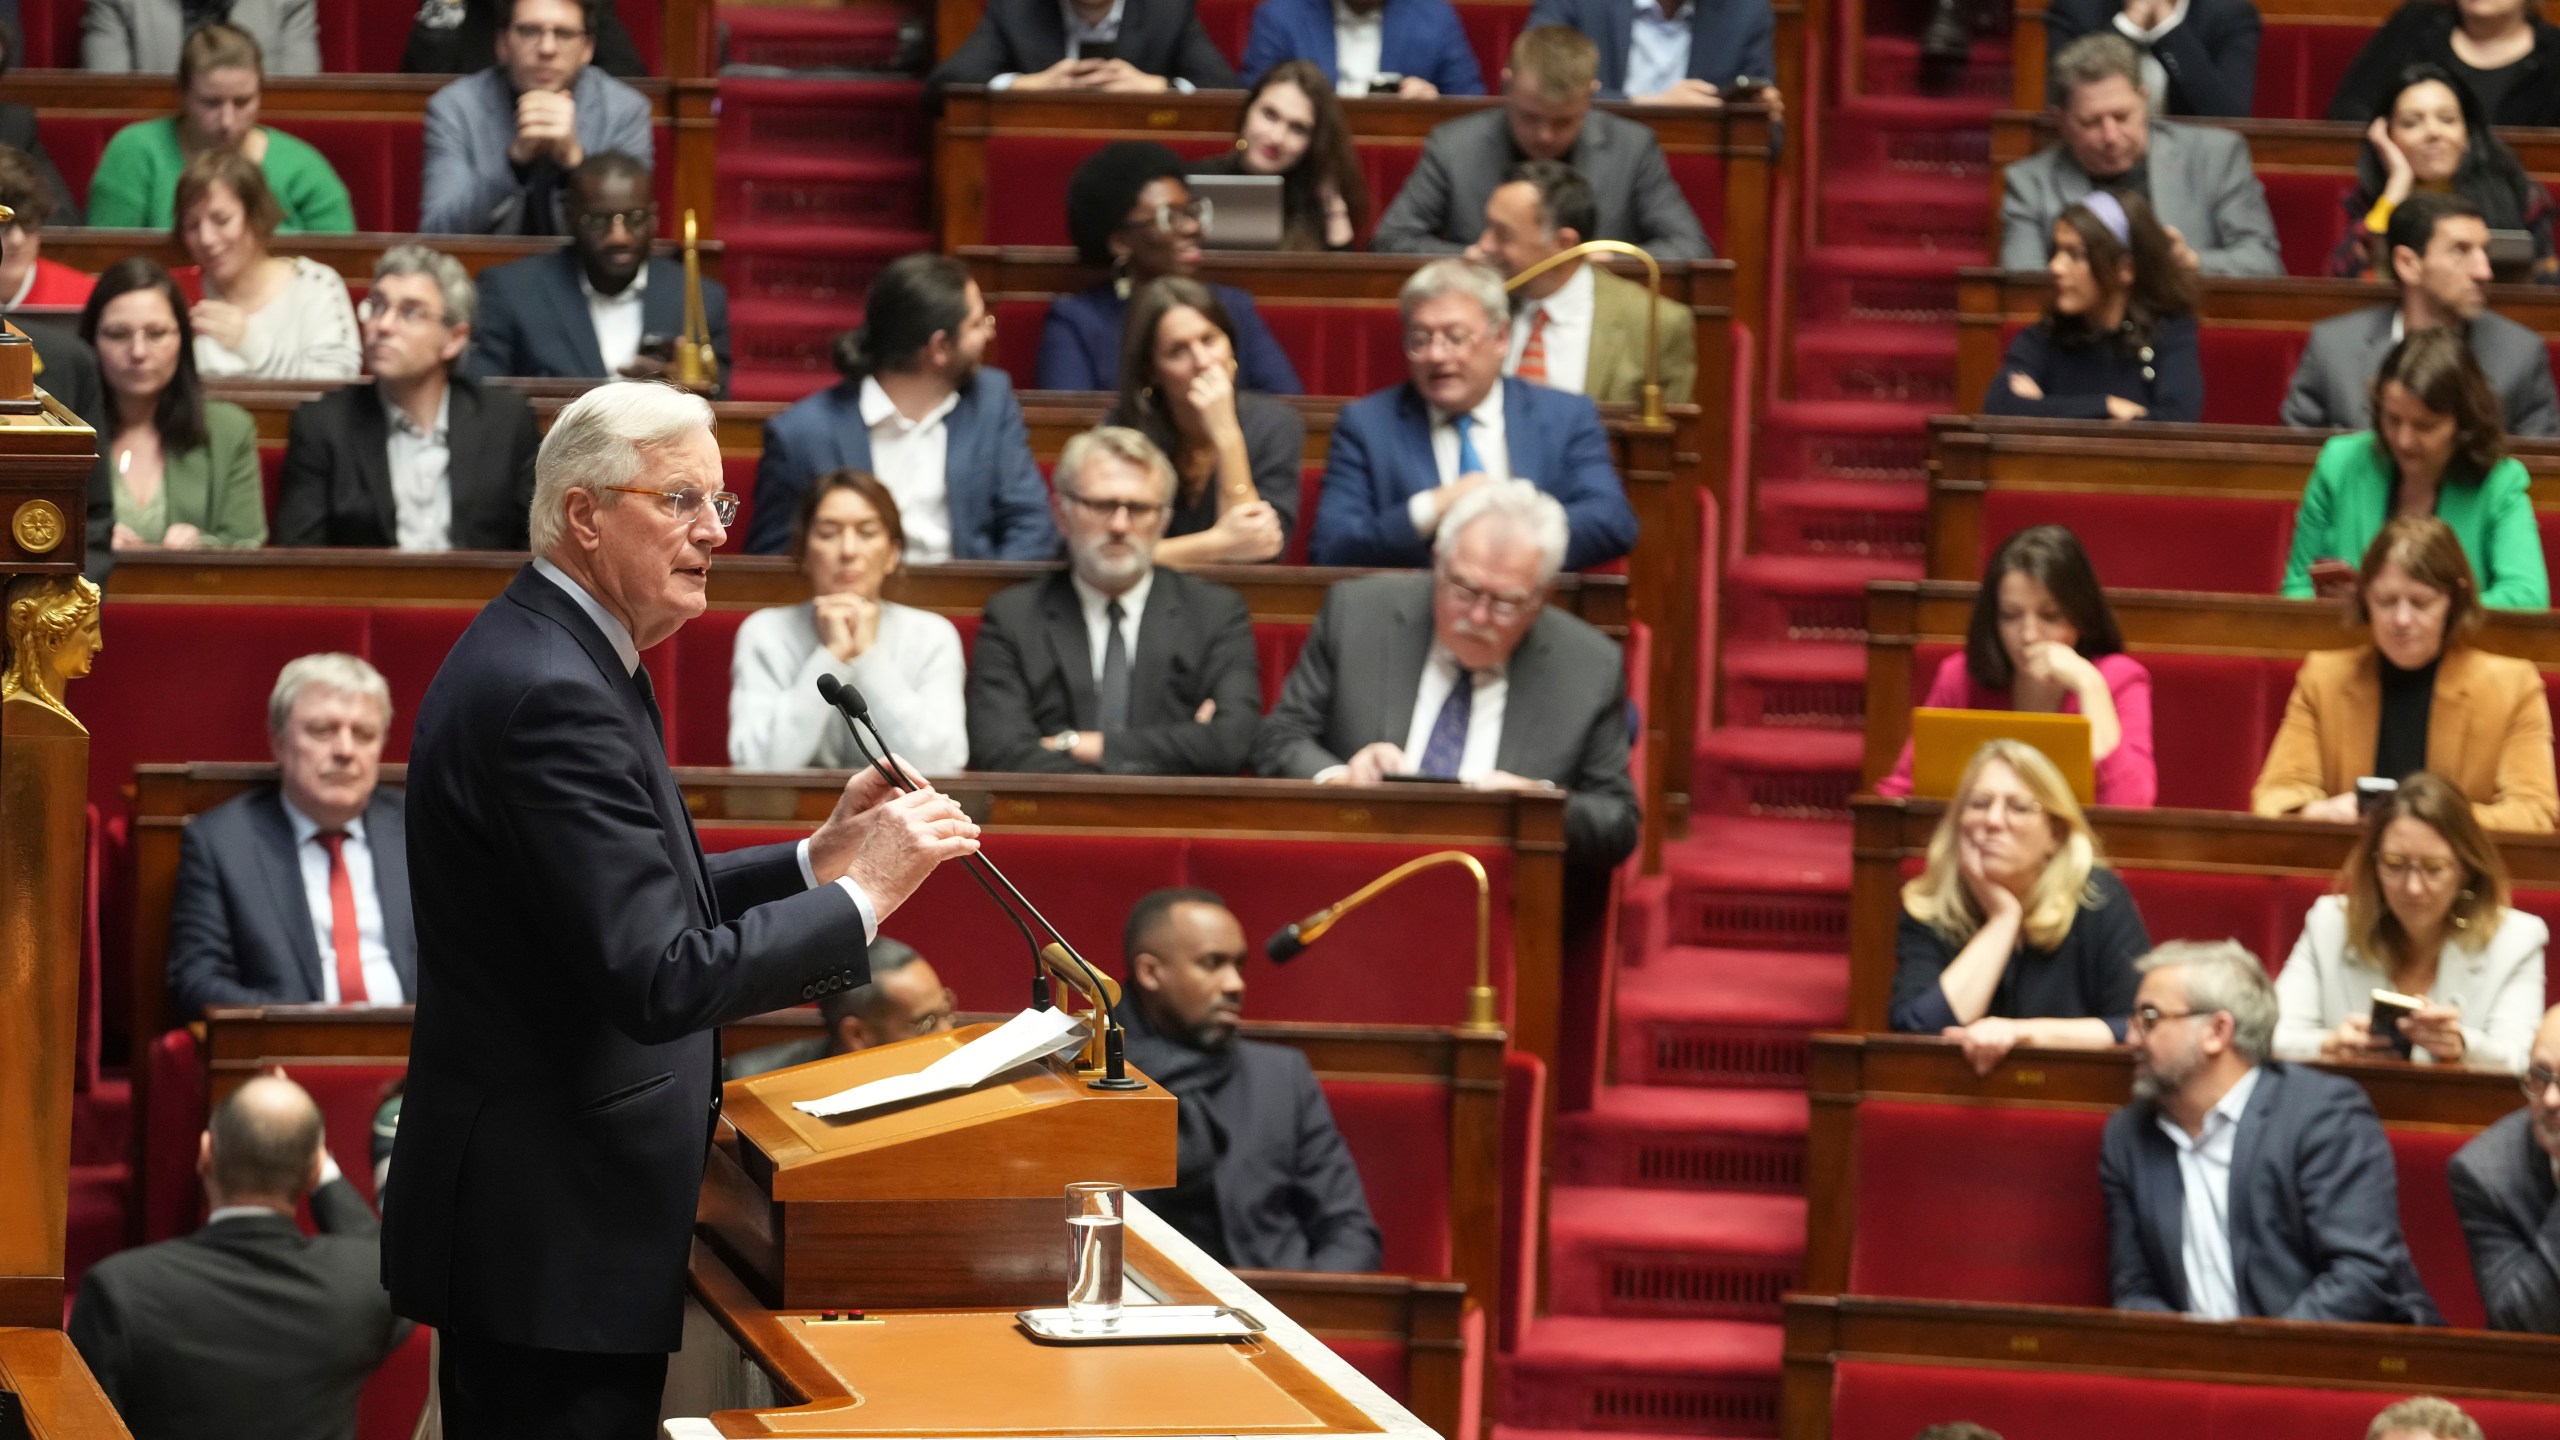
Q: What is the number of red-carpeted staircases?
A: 2